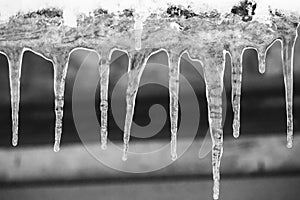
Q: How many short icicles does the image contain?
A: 1